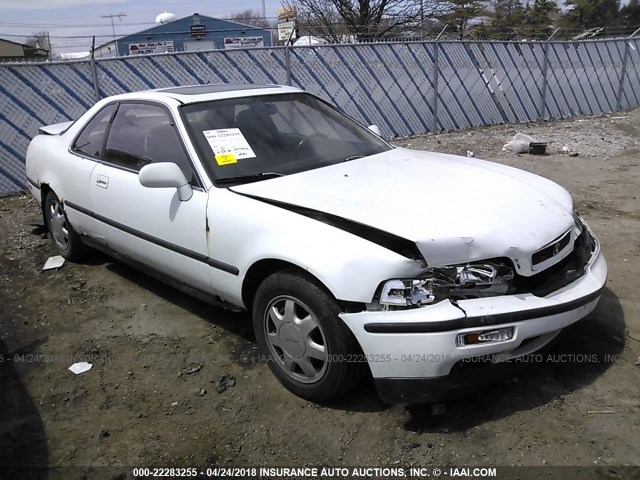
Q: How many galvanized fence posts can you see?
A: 5